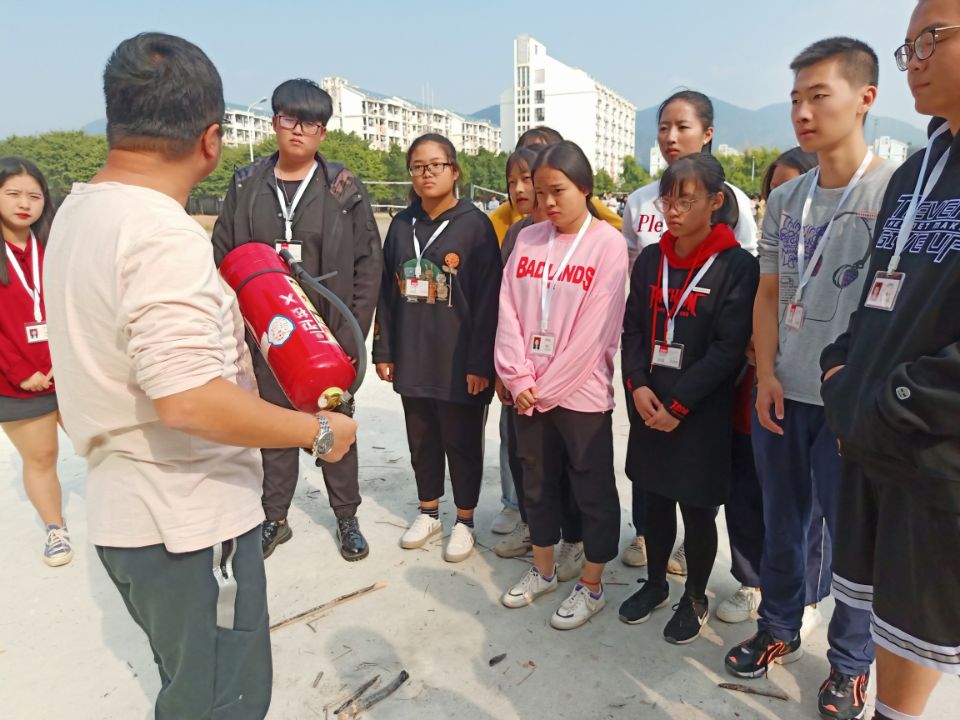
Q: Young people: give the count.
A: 11